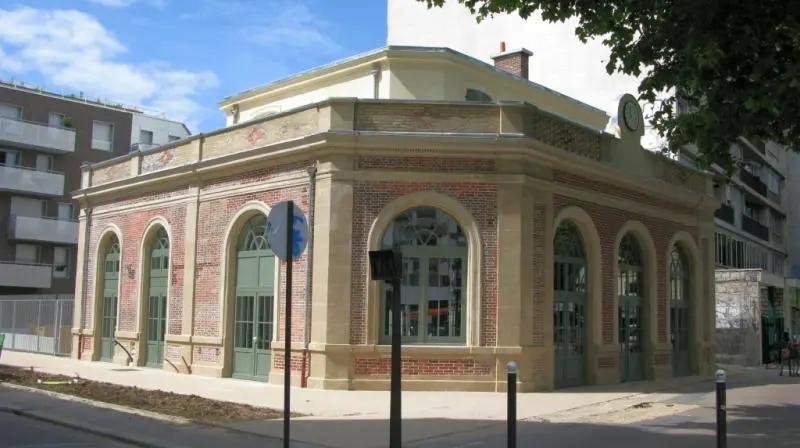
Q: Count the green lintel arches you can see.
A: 7